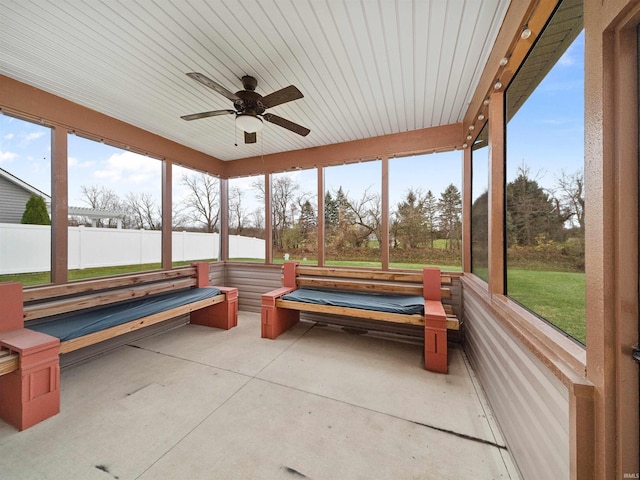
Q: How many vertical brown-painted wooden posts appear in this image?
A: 9